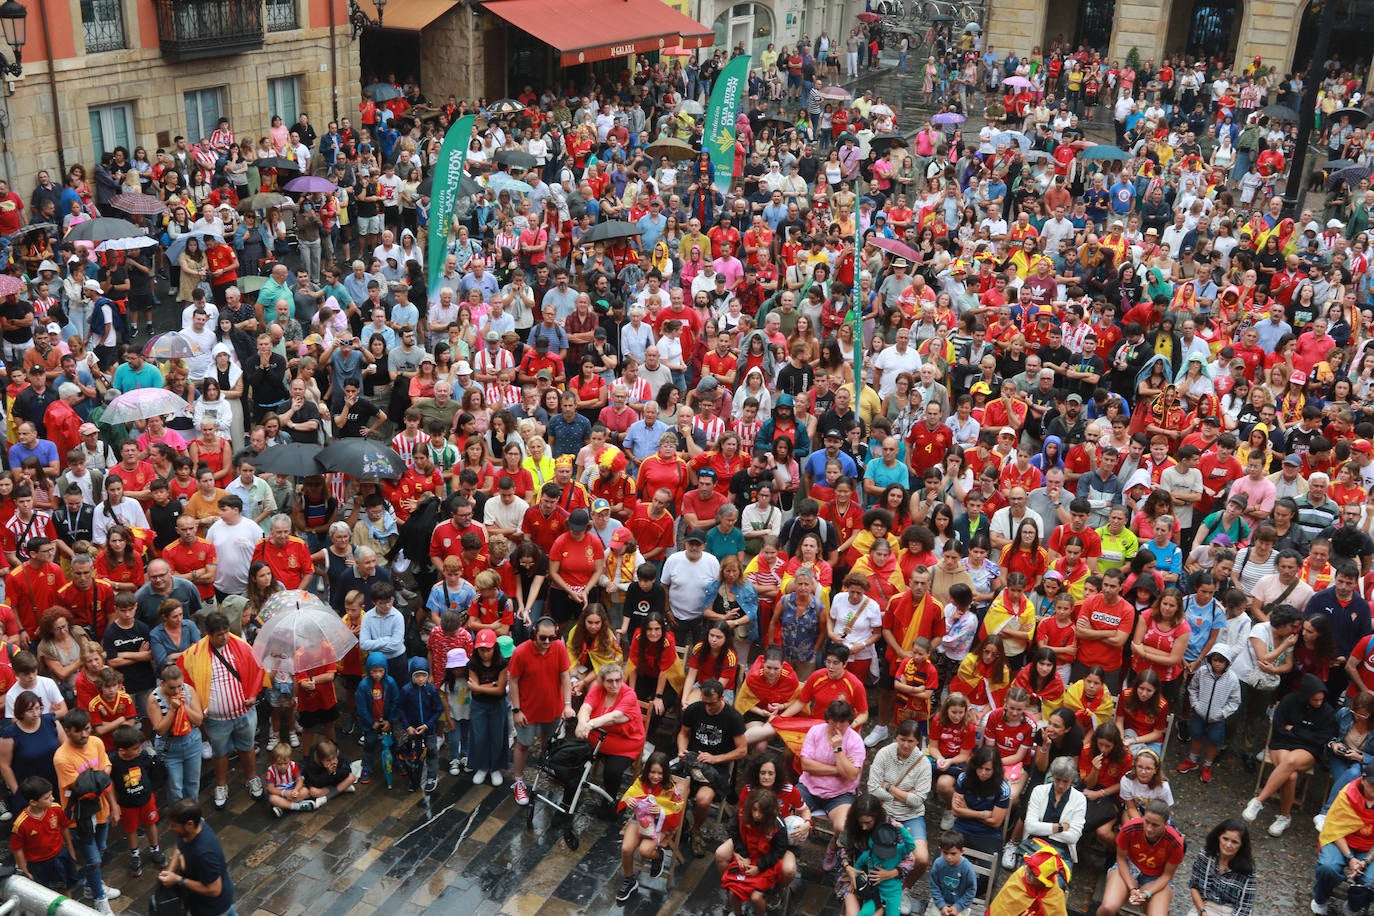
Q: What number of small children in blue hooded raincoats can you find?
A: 2